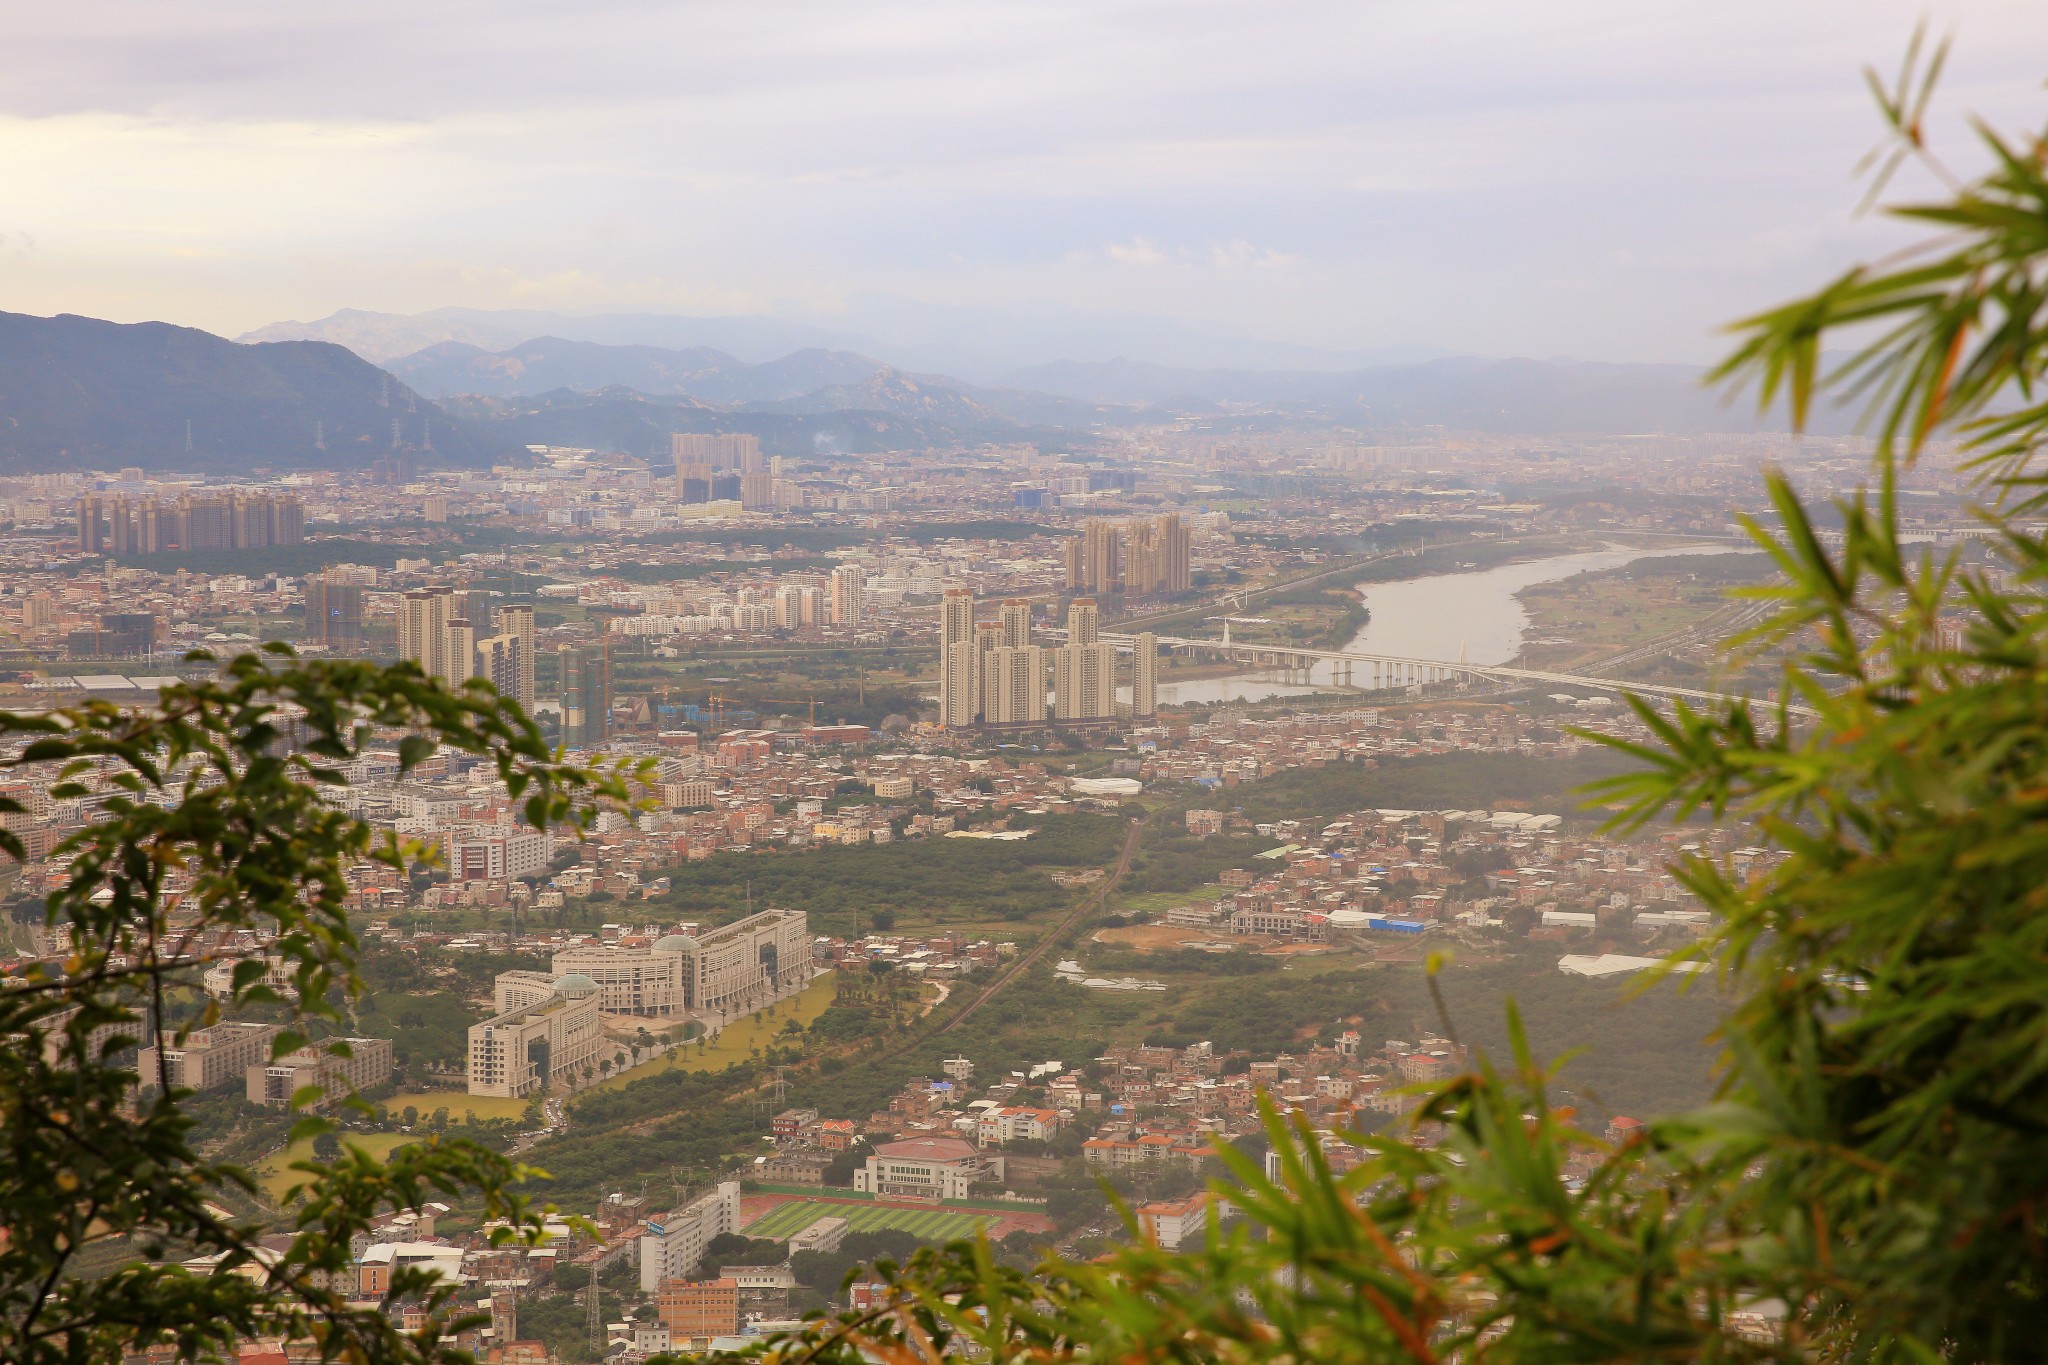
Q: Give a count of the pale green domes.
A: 2